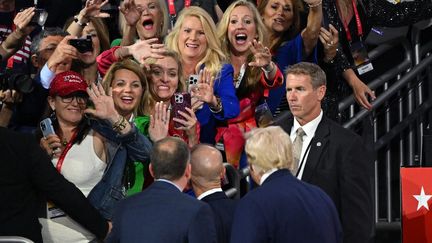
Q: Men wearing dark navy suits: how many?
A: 3